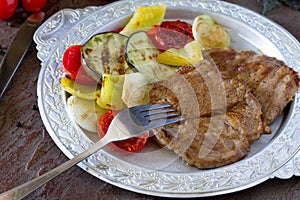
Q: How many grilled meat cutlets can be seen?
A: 2